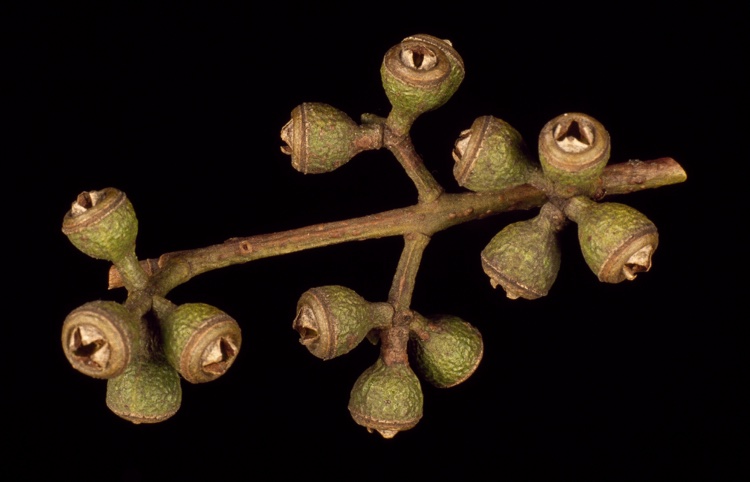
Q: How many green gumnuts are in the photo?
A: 13